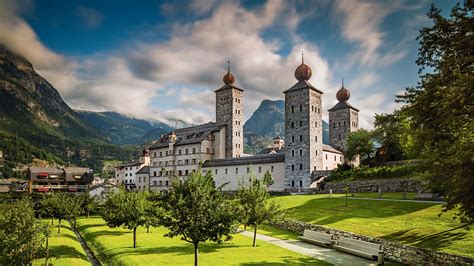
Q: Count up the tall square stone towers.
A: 3